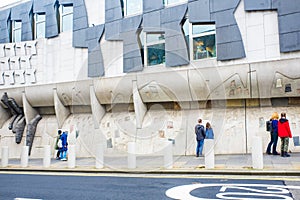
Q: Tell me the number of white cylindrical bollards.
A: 9